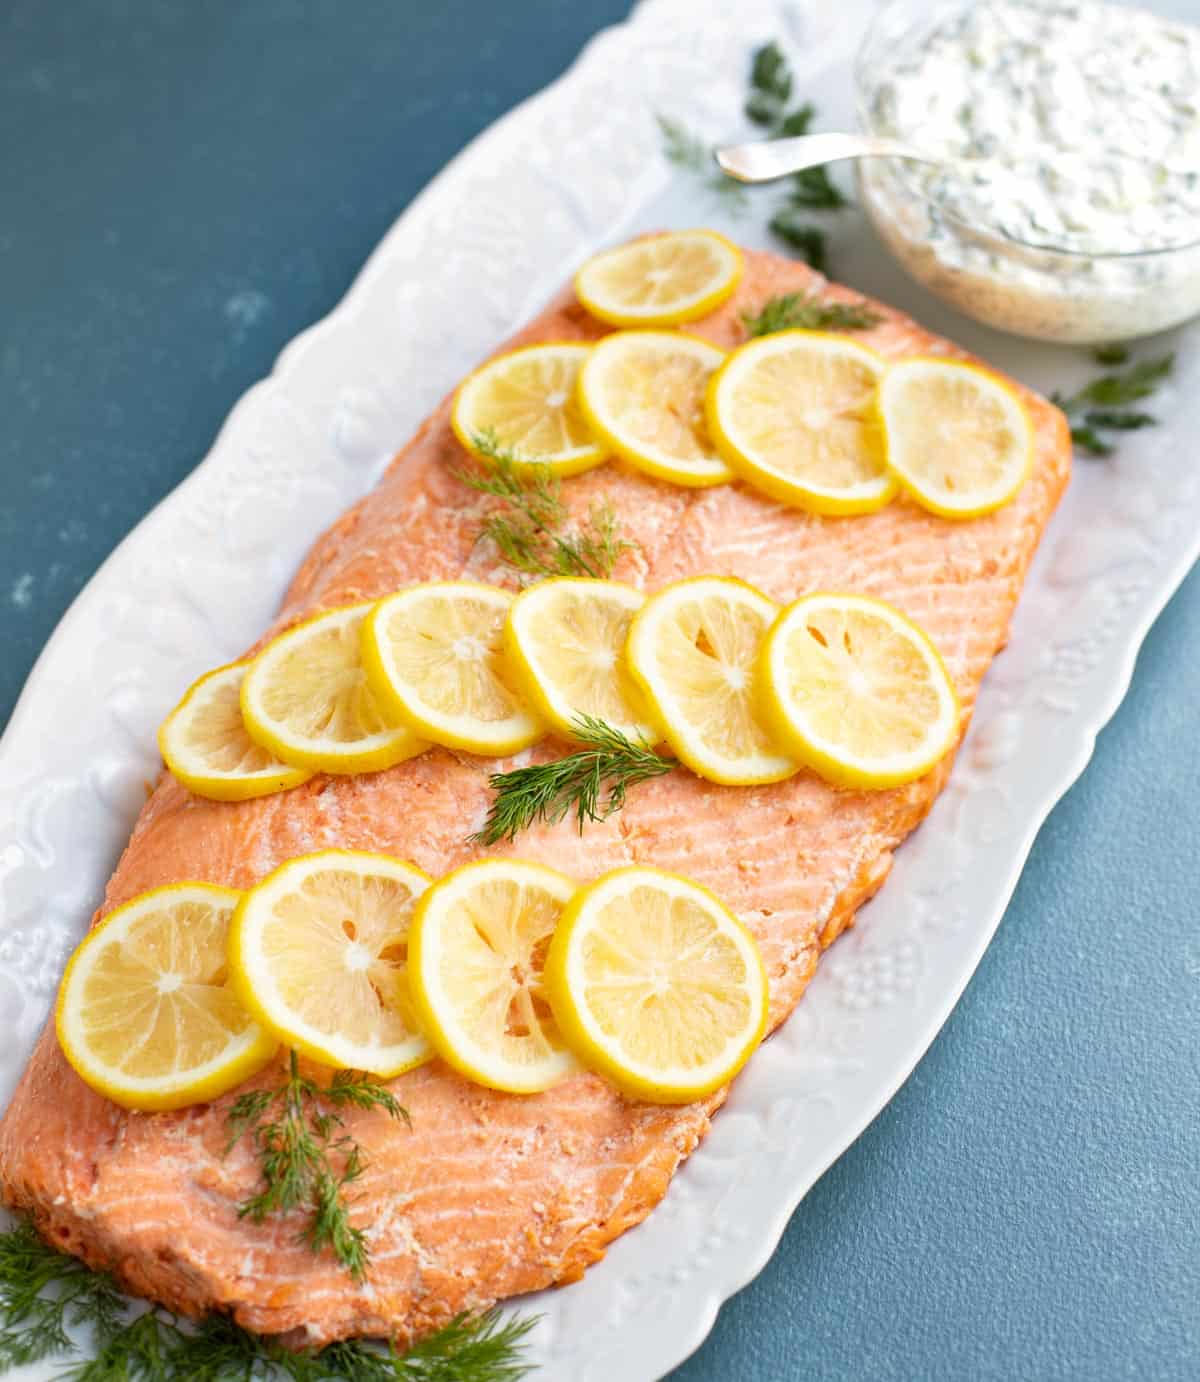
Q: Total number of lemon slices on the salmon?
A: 15